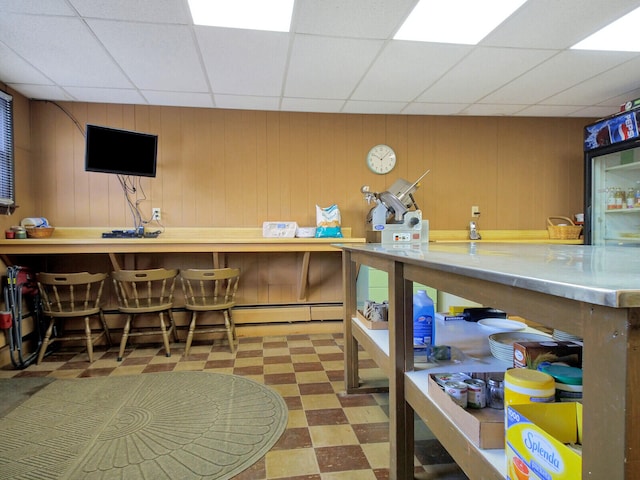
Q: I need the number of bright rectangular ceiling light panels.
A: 3